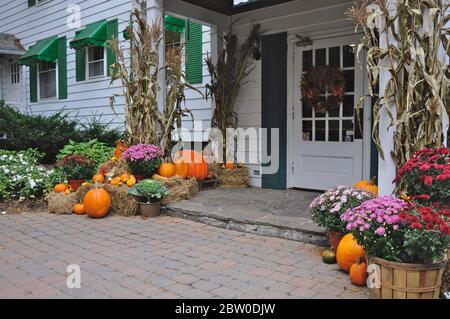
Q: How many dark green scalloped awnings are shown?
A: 3